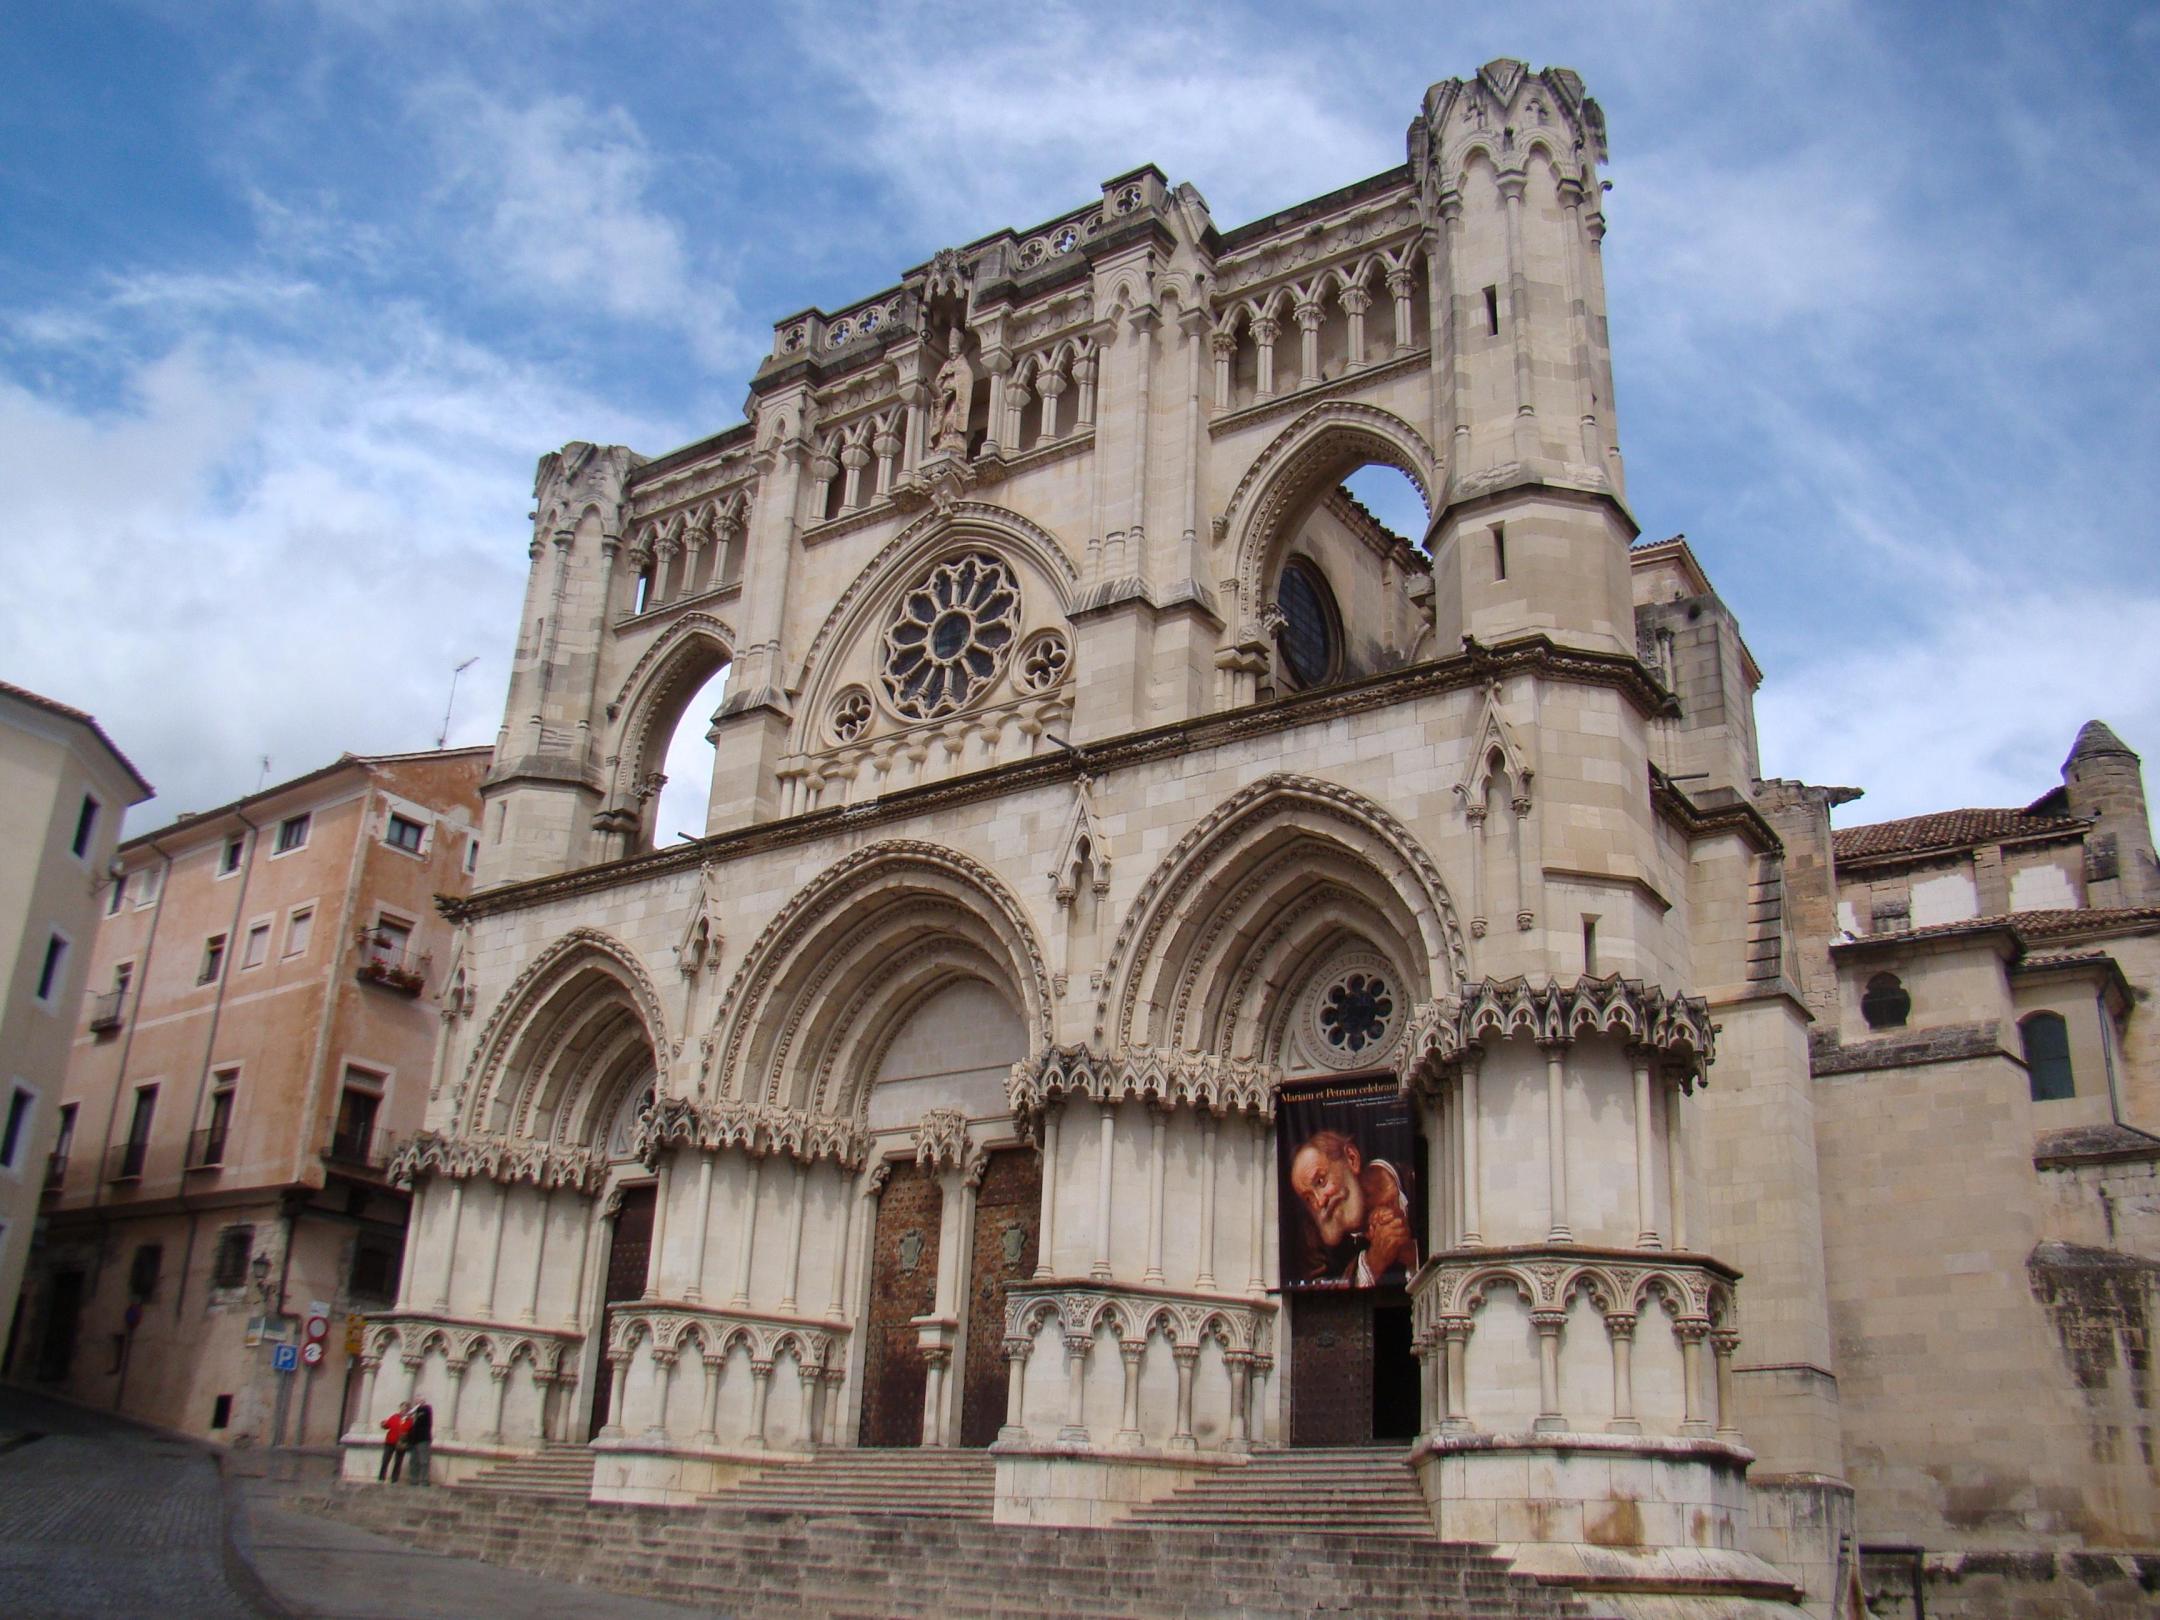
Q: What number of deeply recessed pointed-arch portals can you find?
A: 3